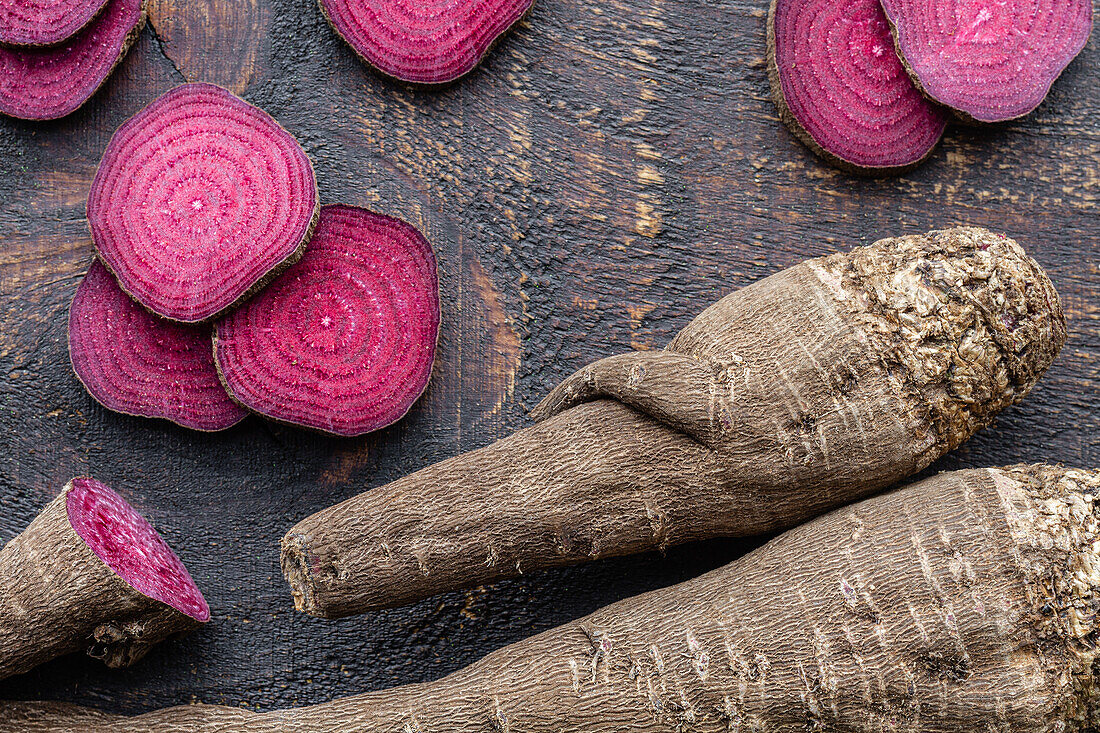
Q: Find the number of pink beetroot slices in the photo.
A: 8